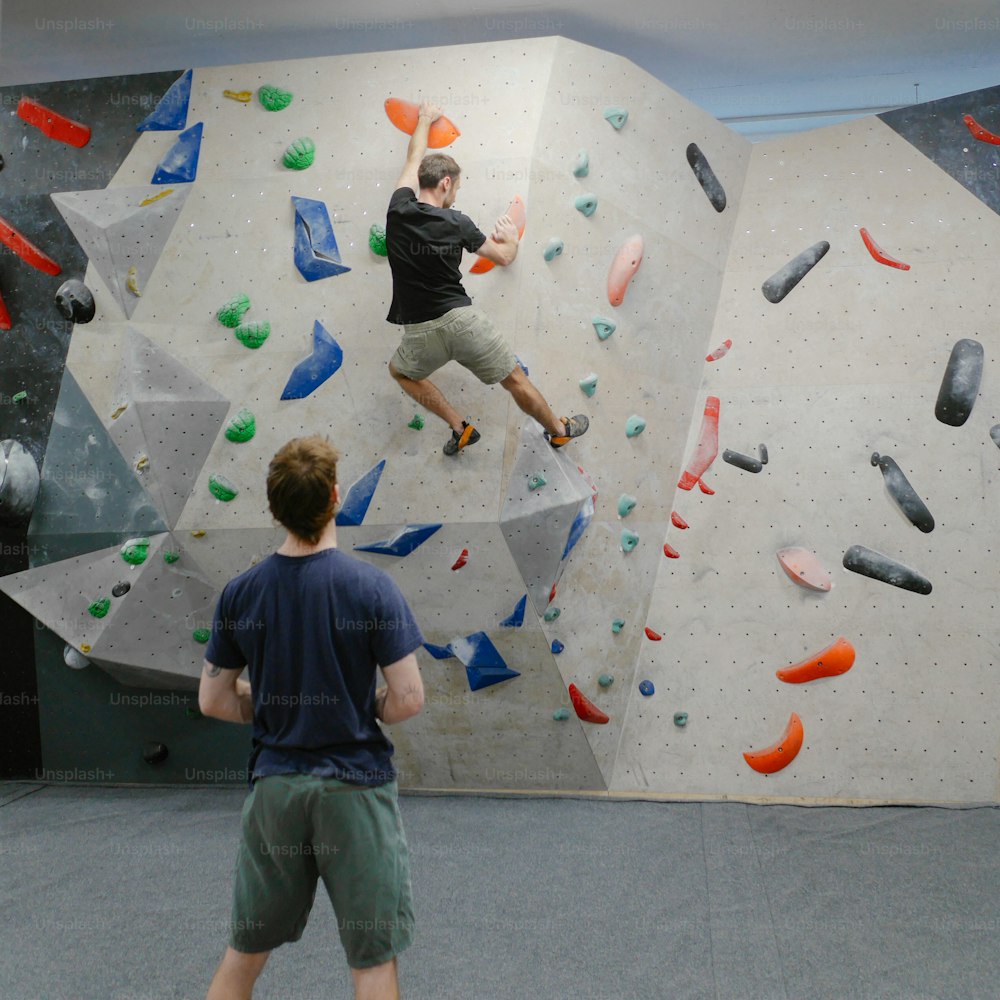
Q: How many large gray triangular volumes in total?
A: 4